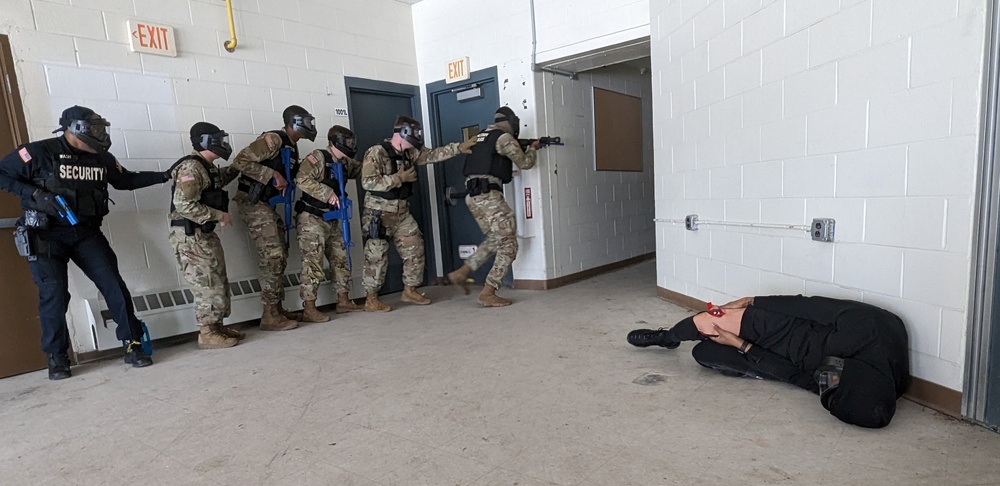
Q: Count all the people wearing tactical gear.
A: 6